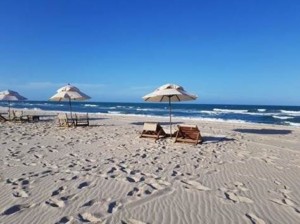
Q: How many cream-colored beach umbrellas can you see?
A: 3